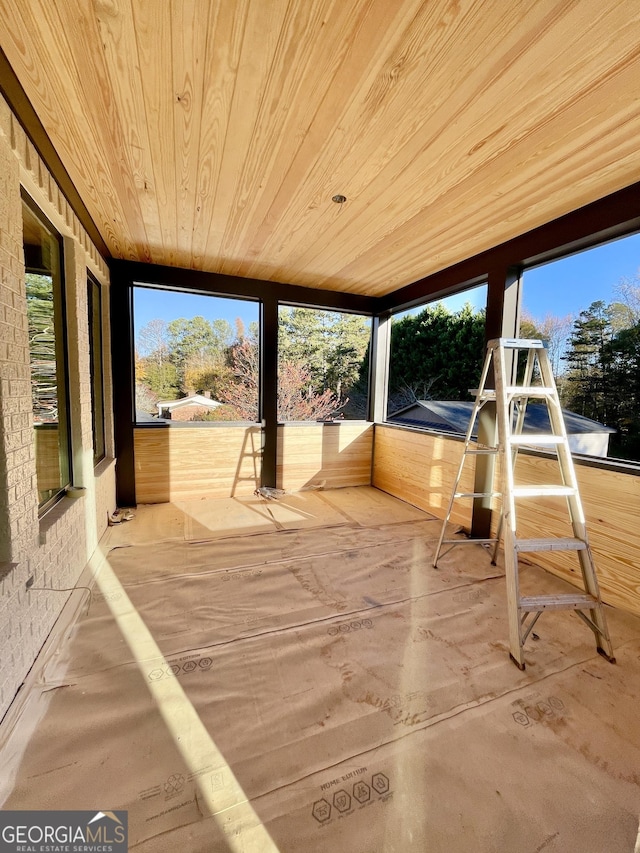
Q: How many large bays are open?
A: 4